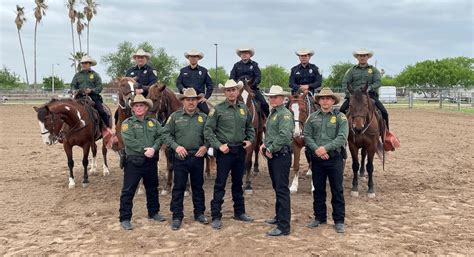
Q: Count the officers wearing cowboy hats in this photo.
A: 11